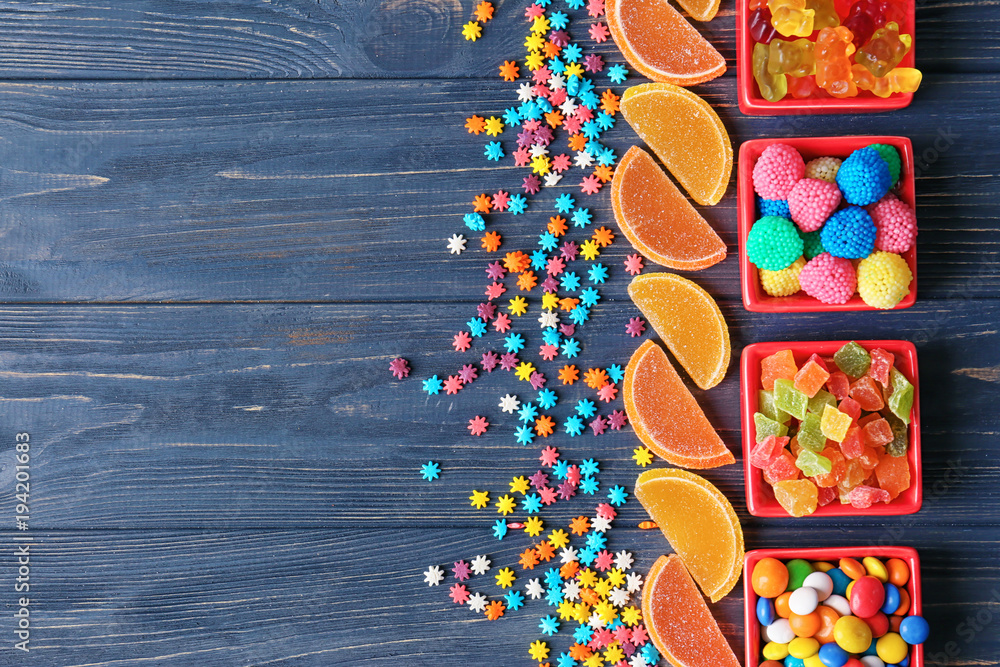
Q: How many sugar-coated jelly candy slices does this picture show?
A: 8